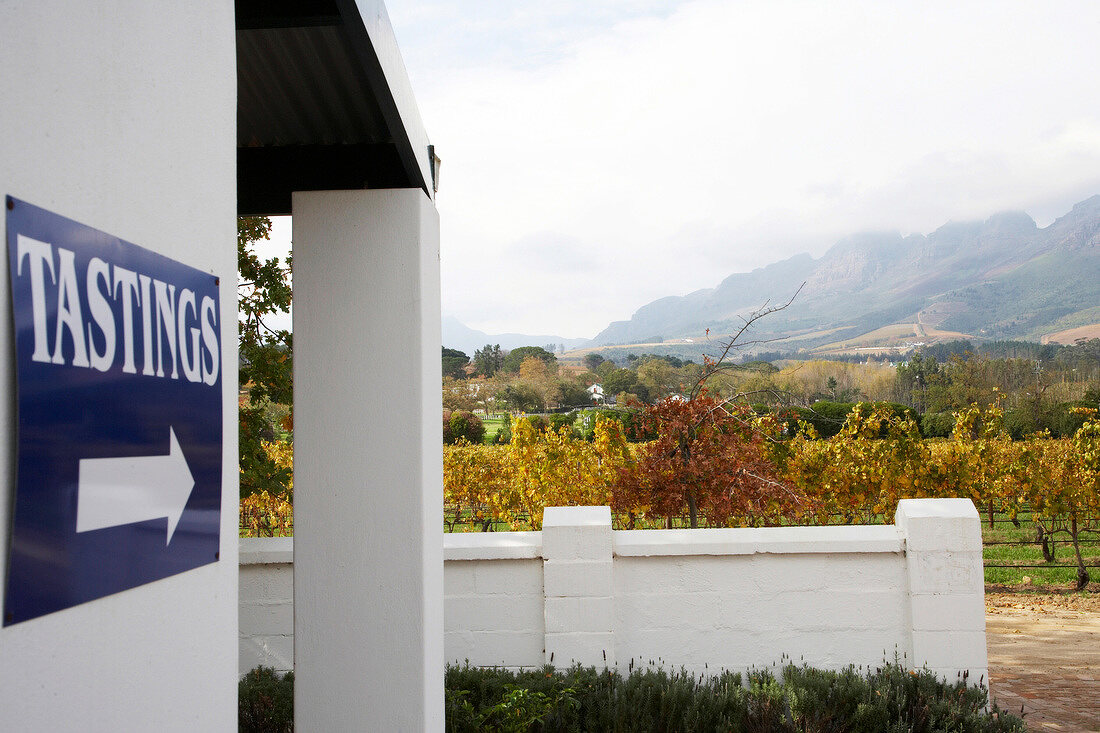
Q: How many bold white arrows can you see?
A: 1